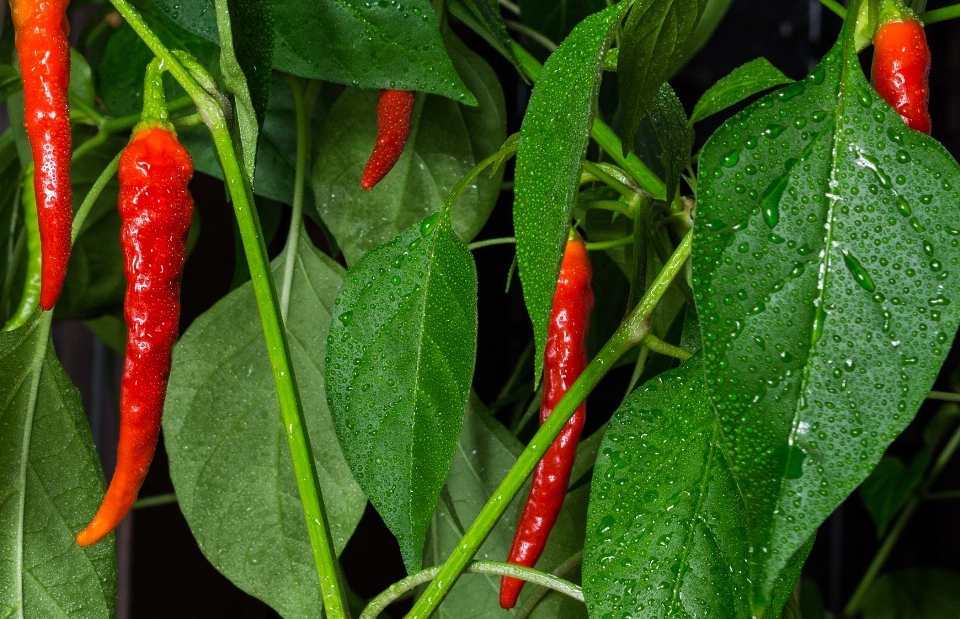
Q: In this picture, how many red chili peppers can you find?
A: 5